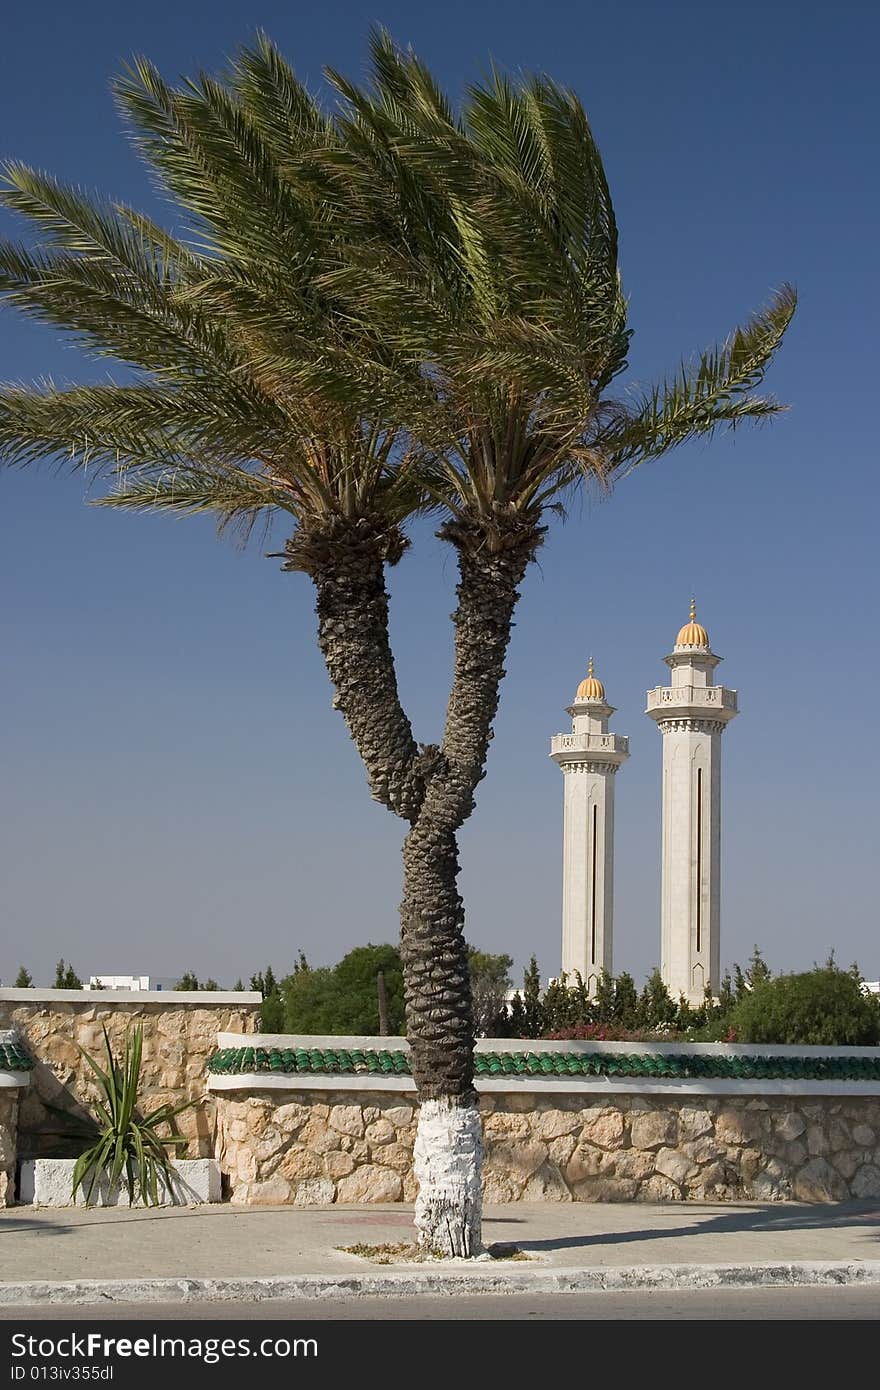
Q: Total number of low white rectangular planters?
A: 1